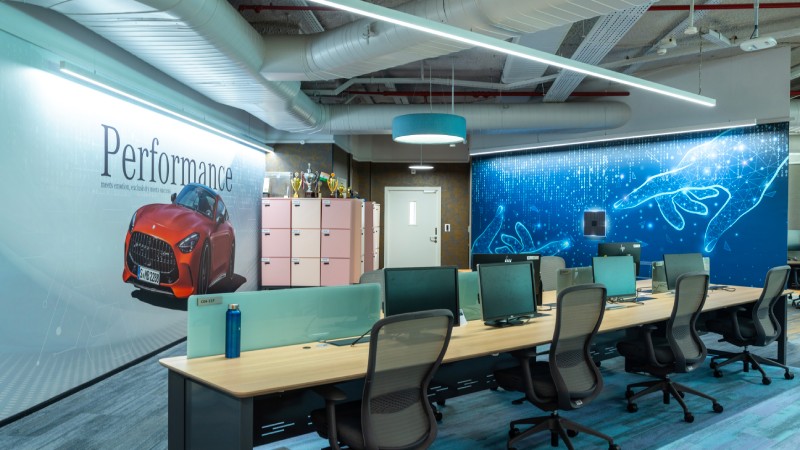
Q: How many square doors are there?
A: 9